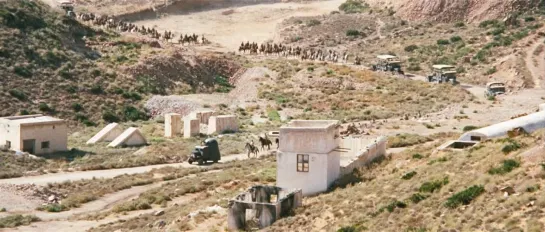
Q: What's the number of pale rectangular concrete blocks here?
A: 4